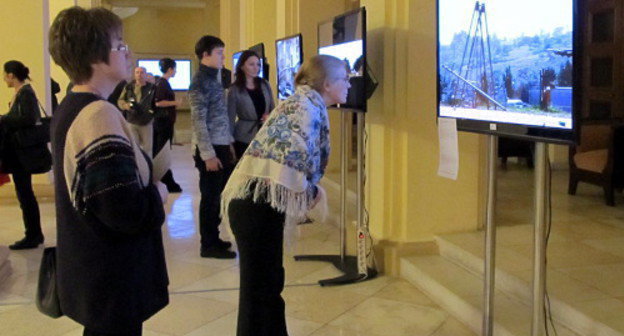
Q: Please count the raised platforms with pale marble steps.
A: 1